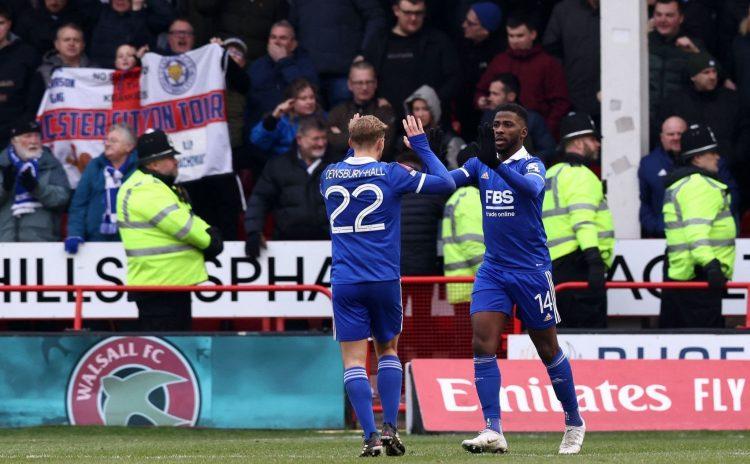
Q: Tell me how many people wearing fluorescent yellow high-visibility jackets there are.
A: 4